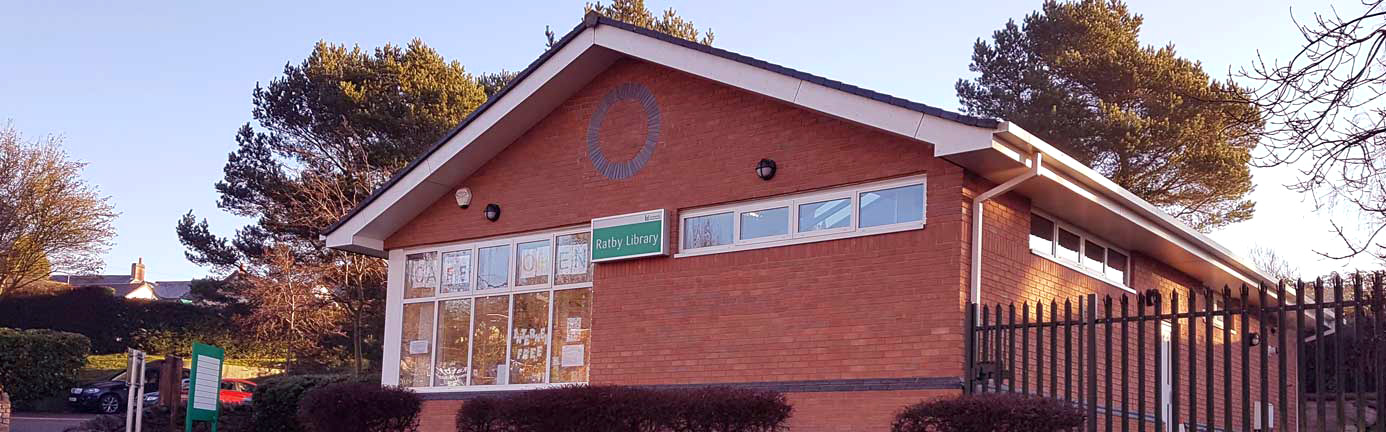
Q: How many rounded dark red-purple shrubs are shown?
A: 3